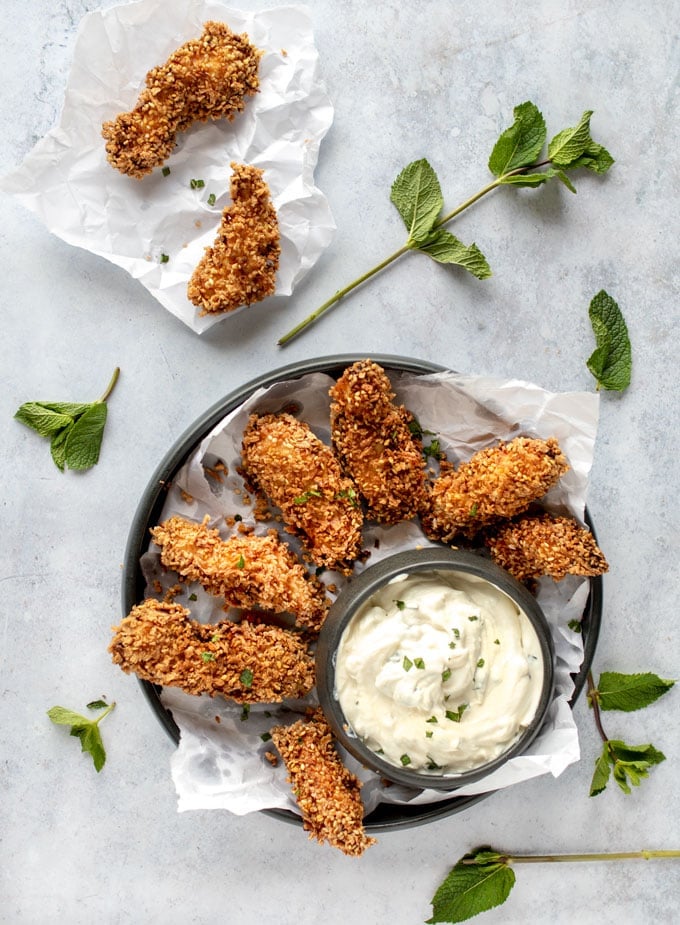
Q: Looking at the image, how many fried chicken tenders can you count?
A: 9